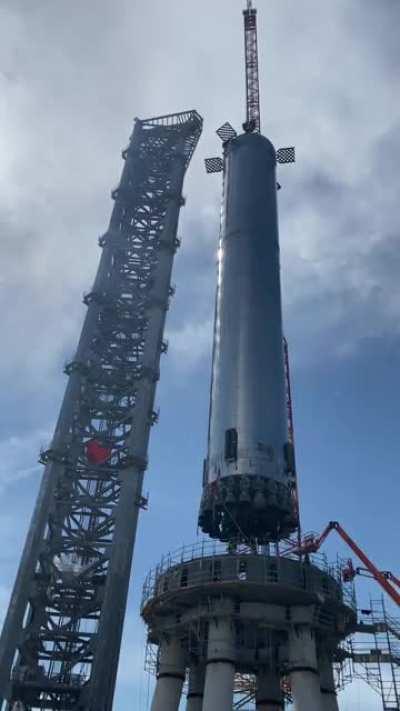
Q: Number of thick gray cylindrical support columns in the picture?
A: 6